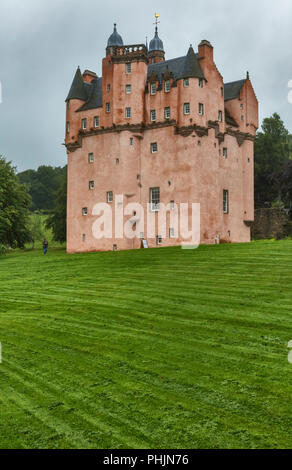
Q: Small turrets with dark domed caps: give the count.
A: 2